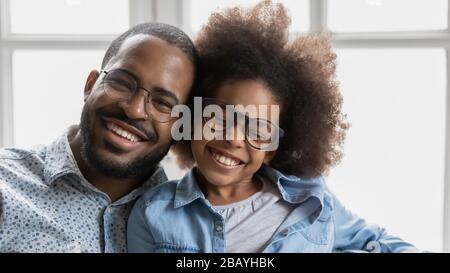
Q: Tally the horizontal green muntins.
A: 0